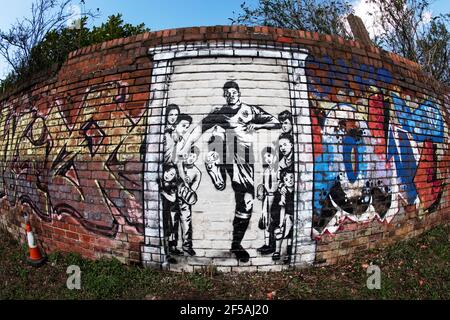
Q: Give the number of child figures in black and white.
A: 8